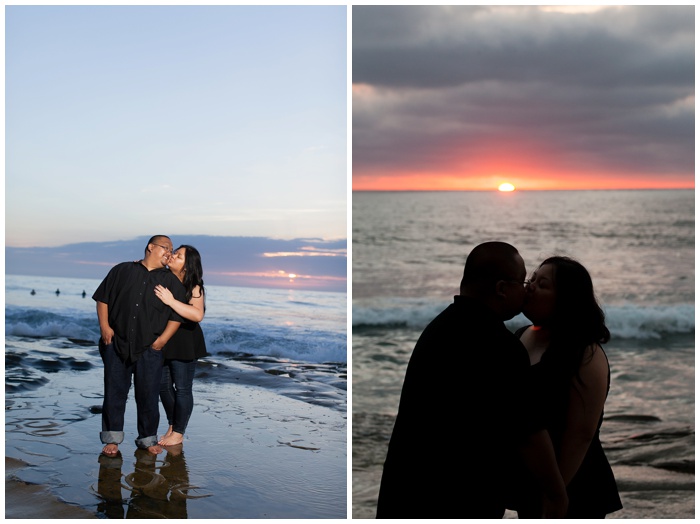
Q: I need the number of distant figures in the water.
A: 3